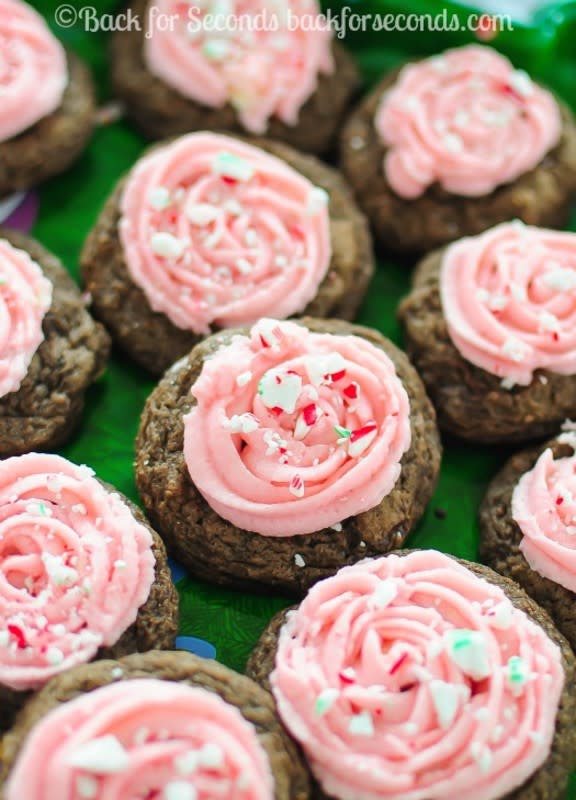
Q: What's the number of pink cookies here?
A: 11